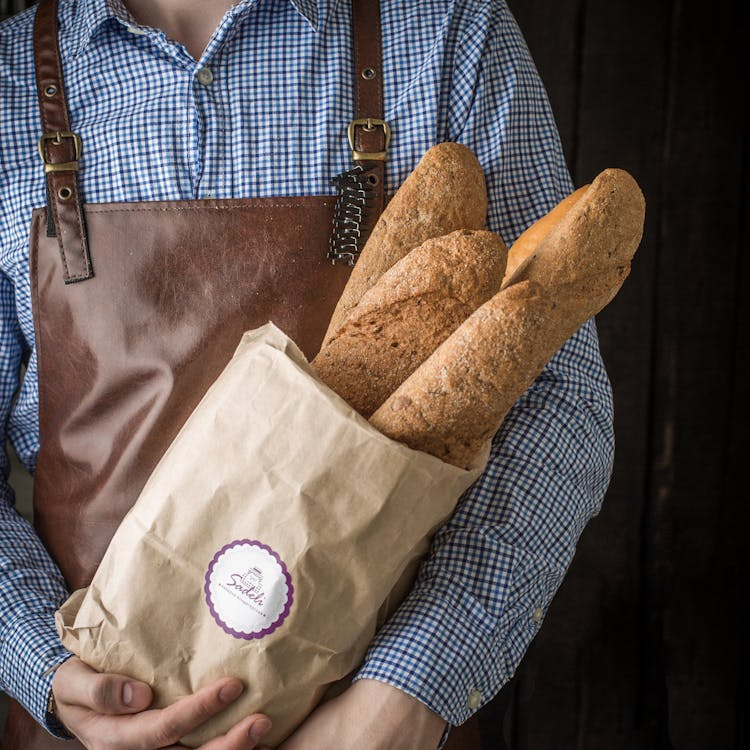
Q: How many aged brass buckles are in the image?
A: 2